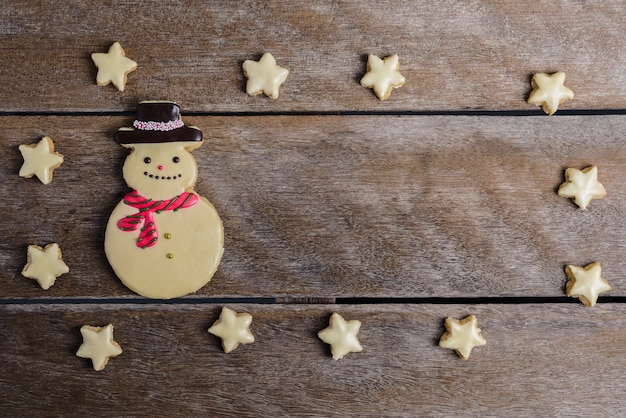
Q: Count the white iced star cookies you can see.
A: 12